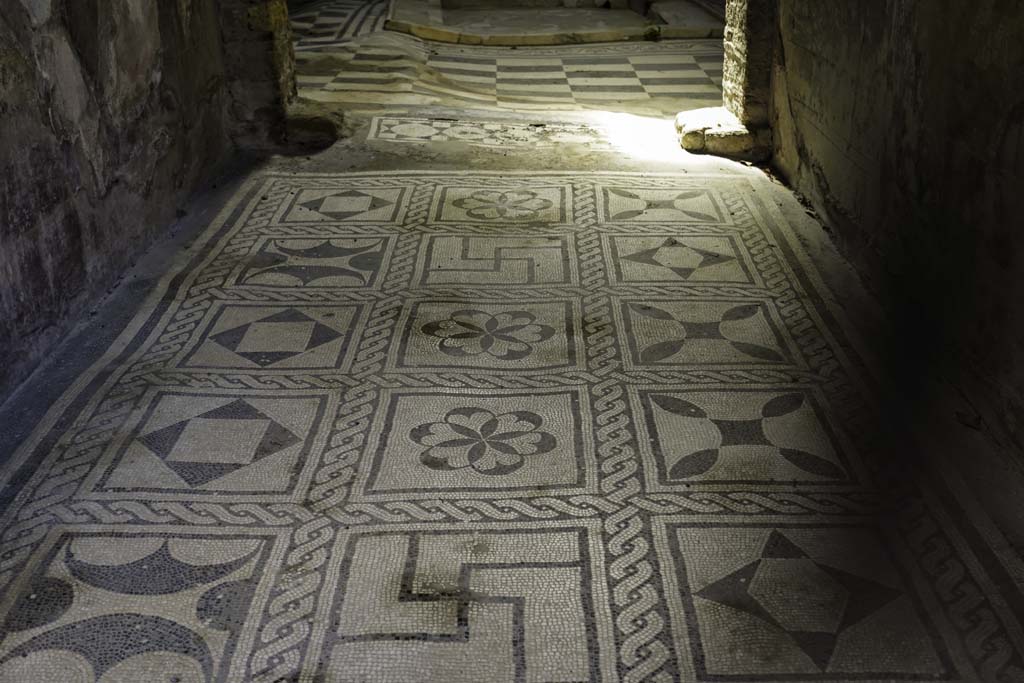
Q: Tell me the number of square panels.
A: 15